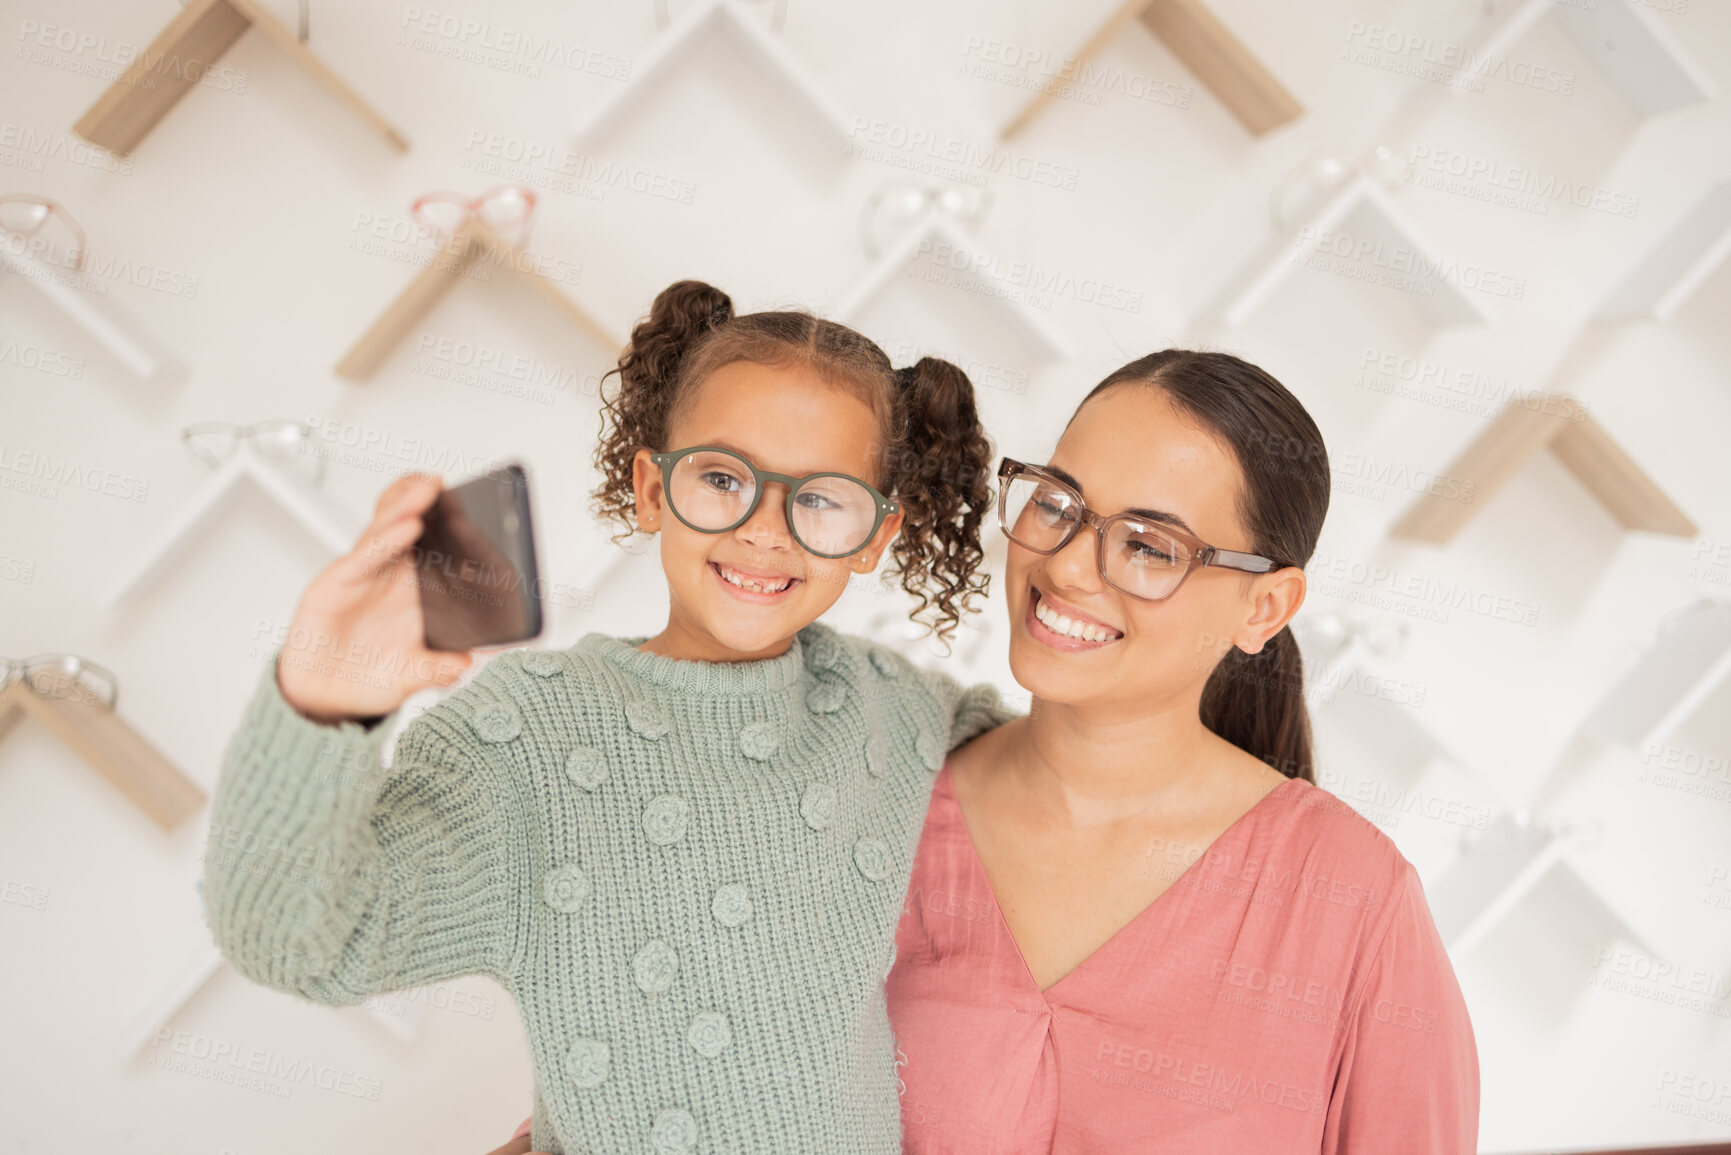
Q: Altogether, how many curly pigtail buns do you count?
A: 2